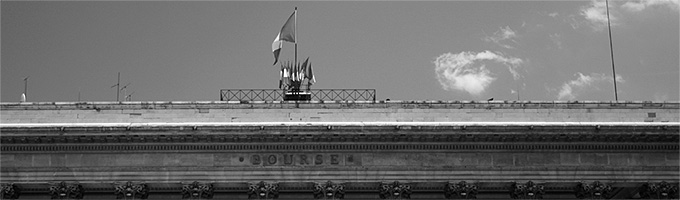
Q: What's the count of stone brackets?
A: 11